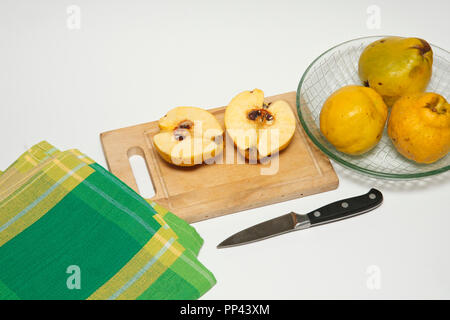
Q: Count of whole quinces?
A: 3